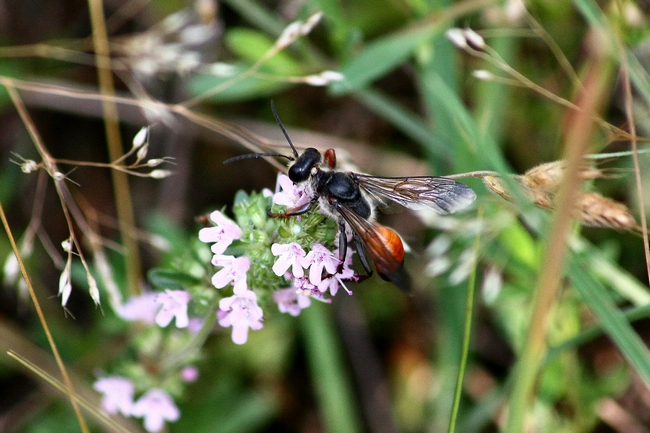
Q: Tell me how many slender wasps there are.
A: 1